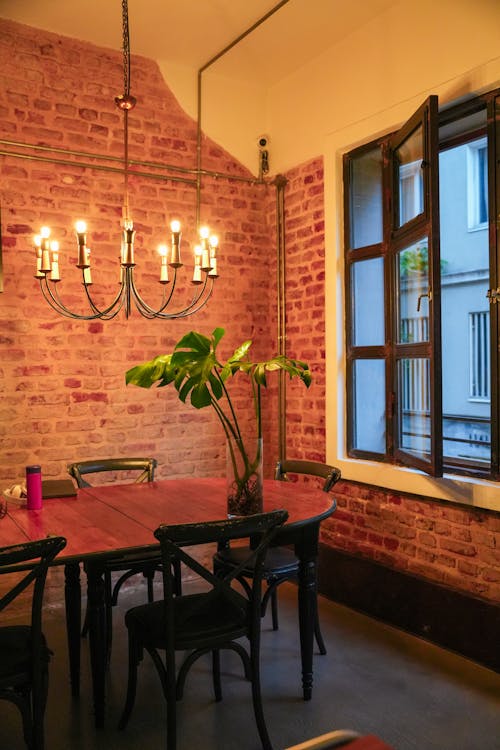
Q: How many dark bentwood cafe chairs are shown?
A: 4